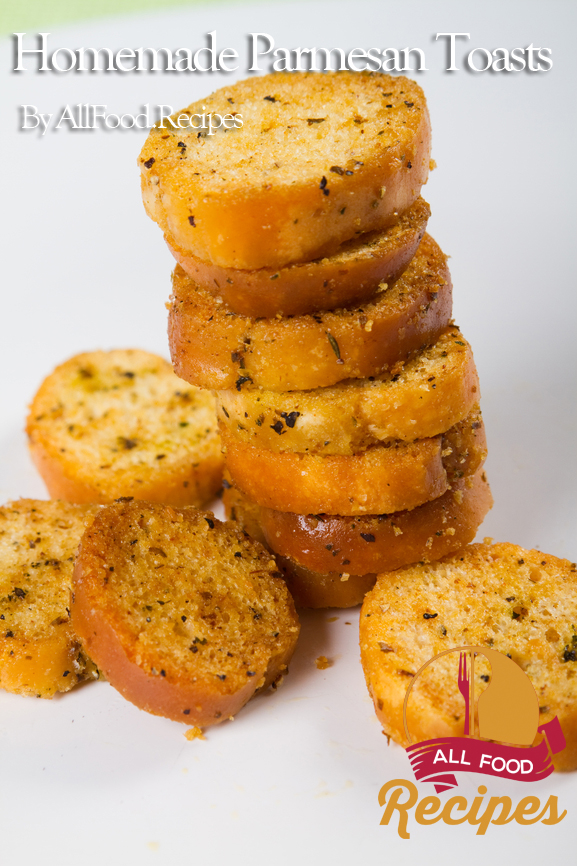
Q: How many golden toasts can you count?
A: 11